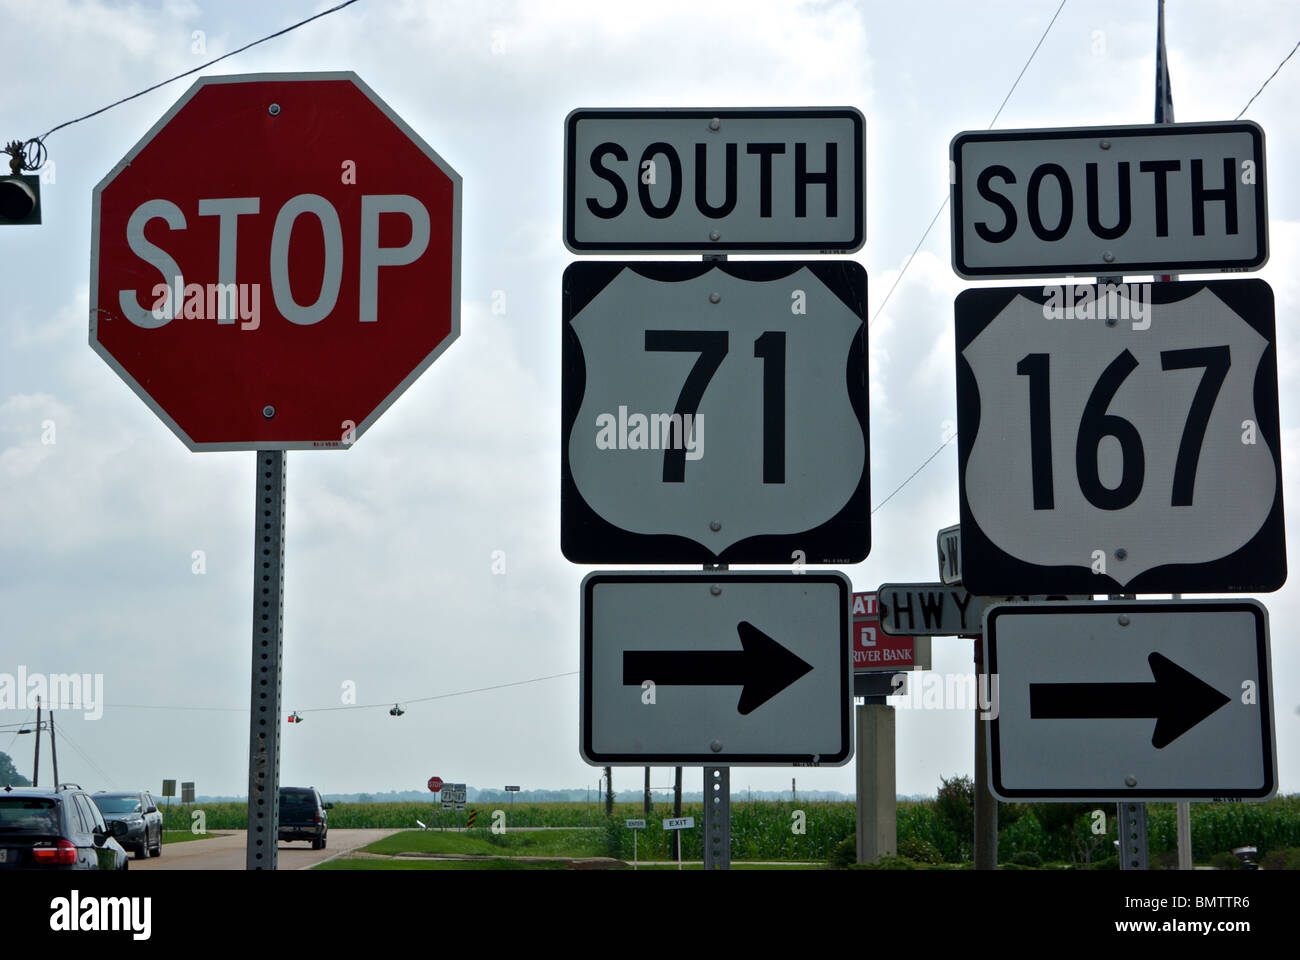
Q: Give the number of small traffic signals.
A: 2